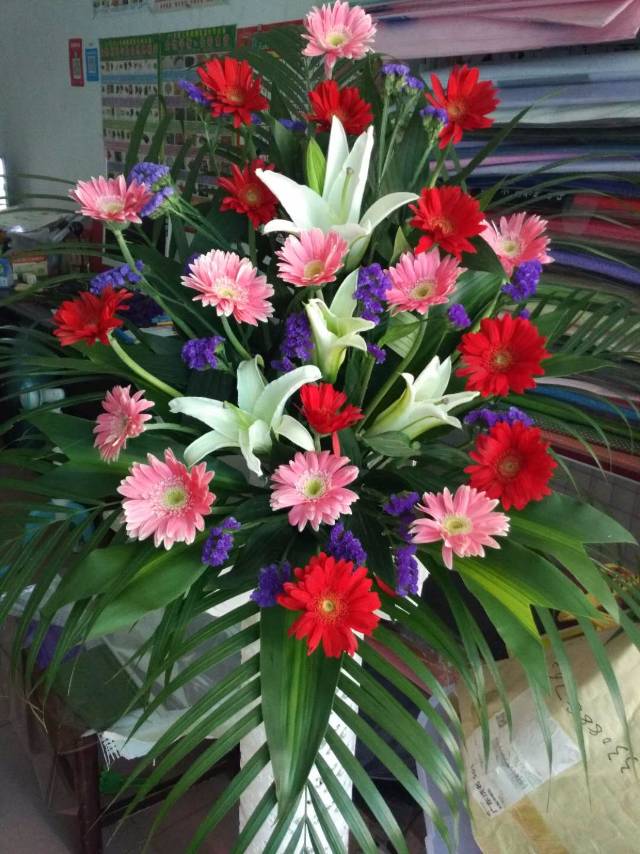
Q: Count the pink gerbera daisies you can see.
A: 10